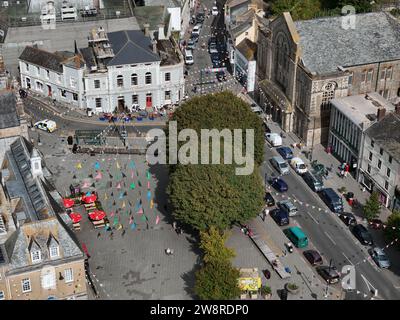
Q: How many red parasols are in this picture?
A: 4